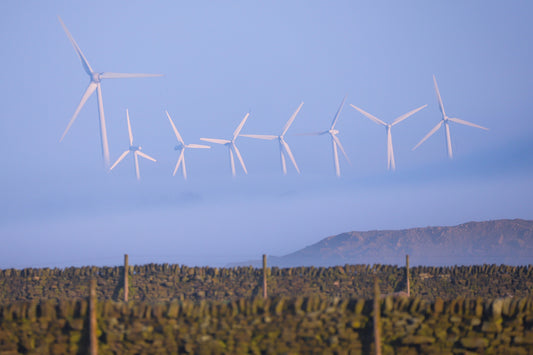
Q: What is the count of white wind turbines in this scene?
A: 8